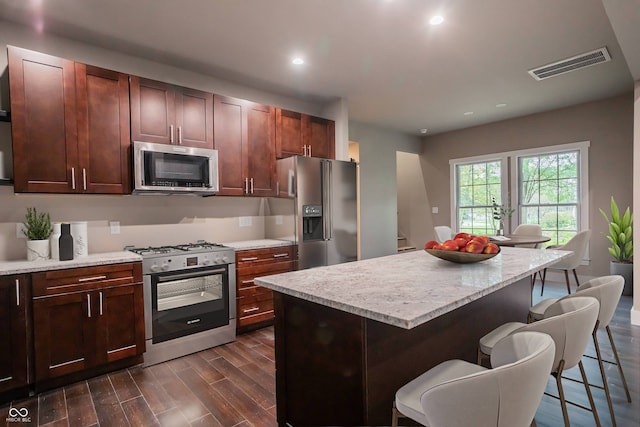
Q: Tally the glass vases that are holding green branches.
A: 1